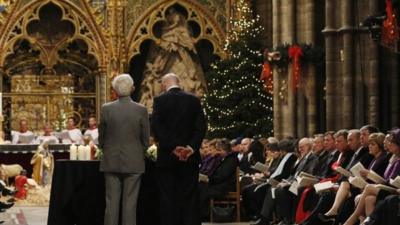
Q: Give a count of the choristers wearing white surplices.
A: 4